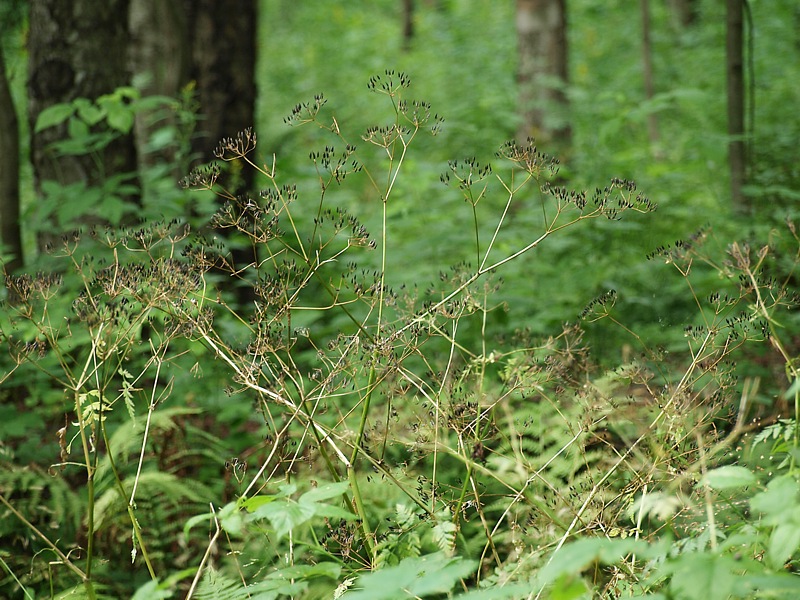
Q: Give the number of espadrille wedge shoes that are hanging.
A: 0